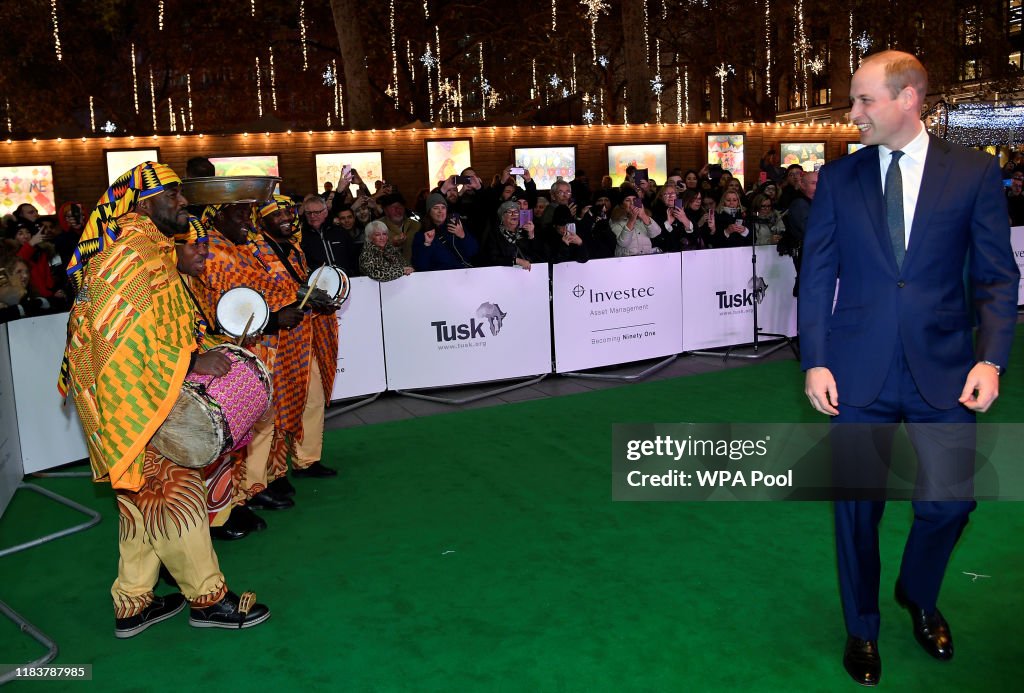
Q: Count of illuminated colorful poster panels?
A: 10